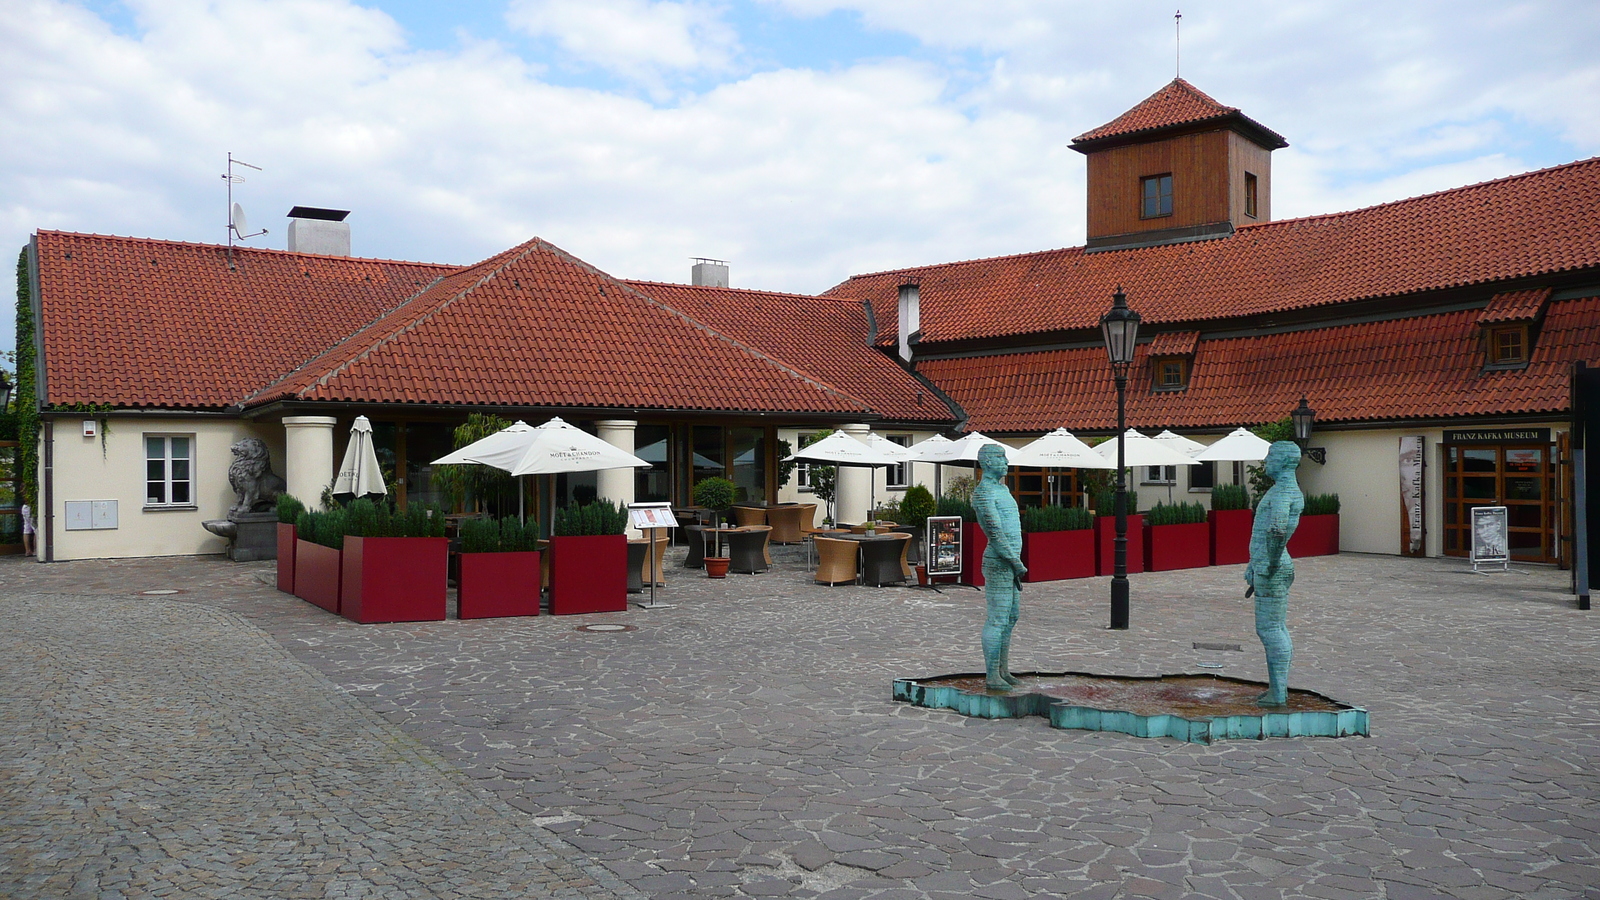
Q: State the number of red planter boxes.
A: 11